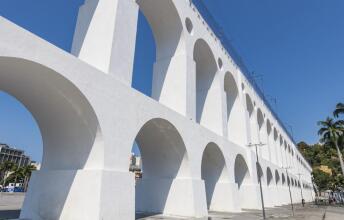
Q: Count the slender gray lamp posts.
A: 3